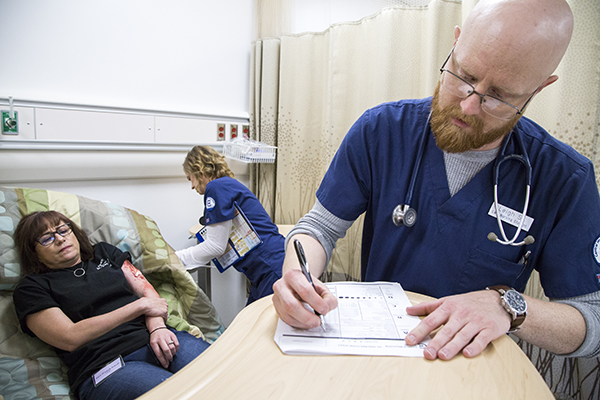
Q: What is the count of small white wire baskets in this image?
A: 1